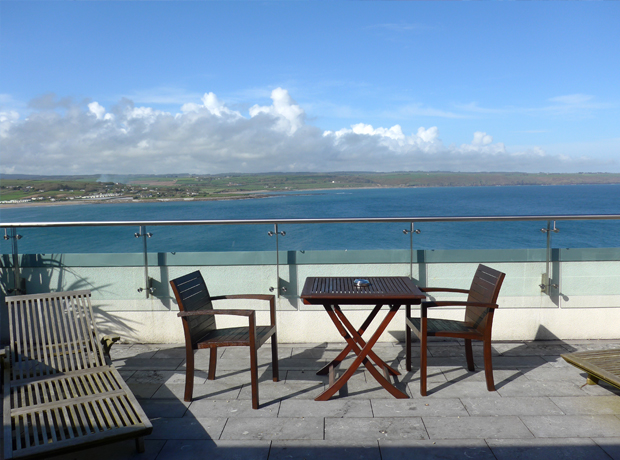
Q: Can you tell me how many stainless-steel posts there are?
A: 5